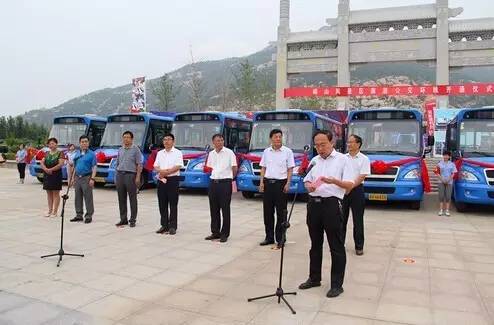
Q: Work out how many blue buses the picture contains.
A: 6